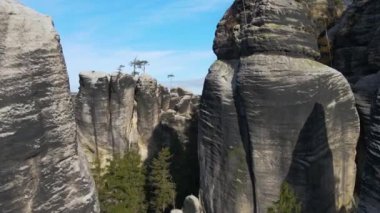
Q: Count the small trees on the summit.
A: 4